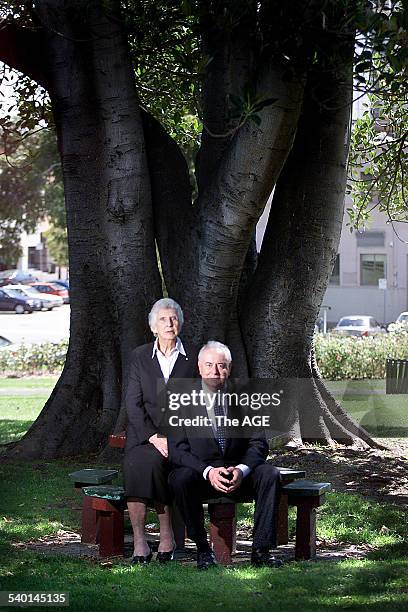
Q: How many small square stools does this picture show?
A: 4